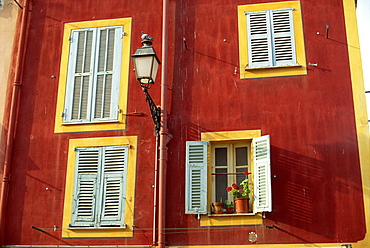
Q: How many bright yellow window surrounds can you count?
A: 4